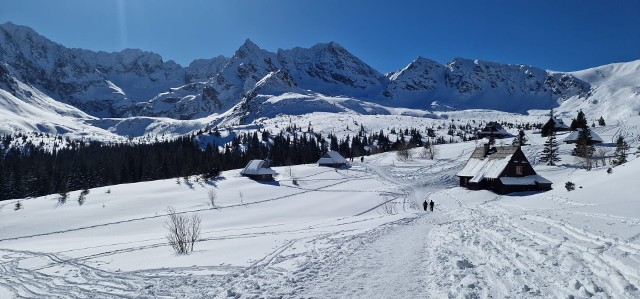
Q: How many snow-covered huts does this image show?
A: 6